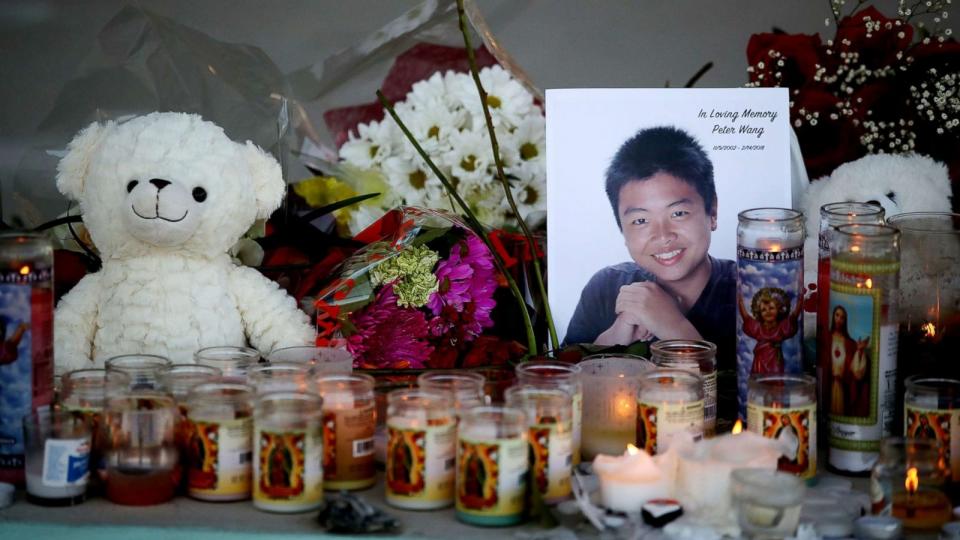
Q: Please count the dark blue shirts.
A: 1